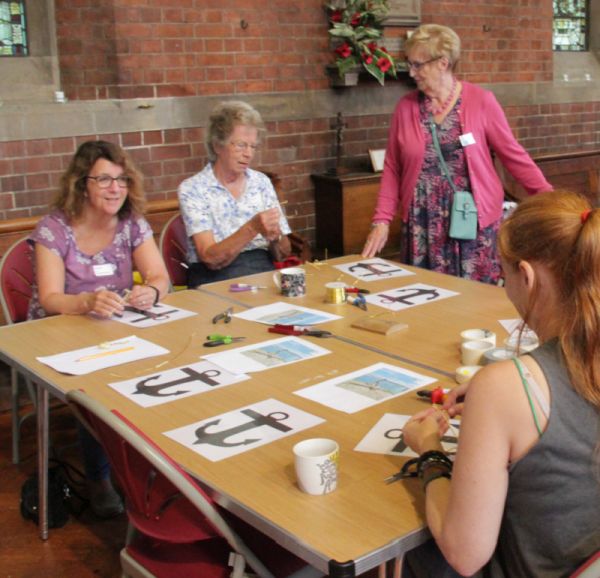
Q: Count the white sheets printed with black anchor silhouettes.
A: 6